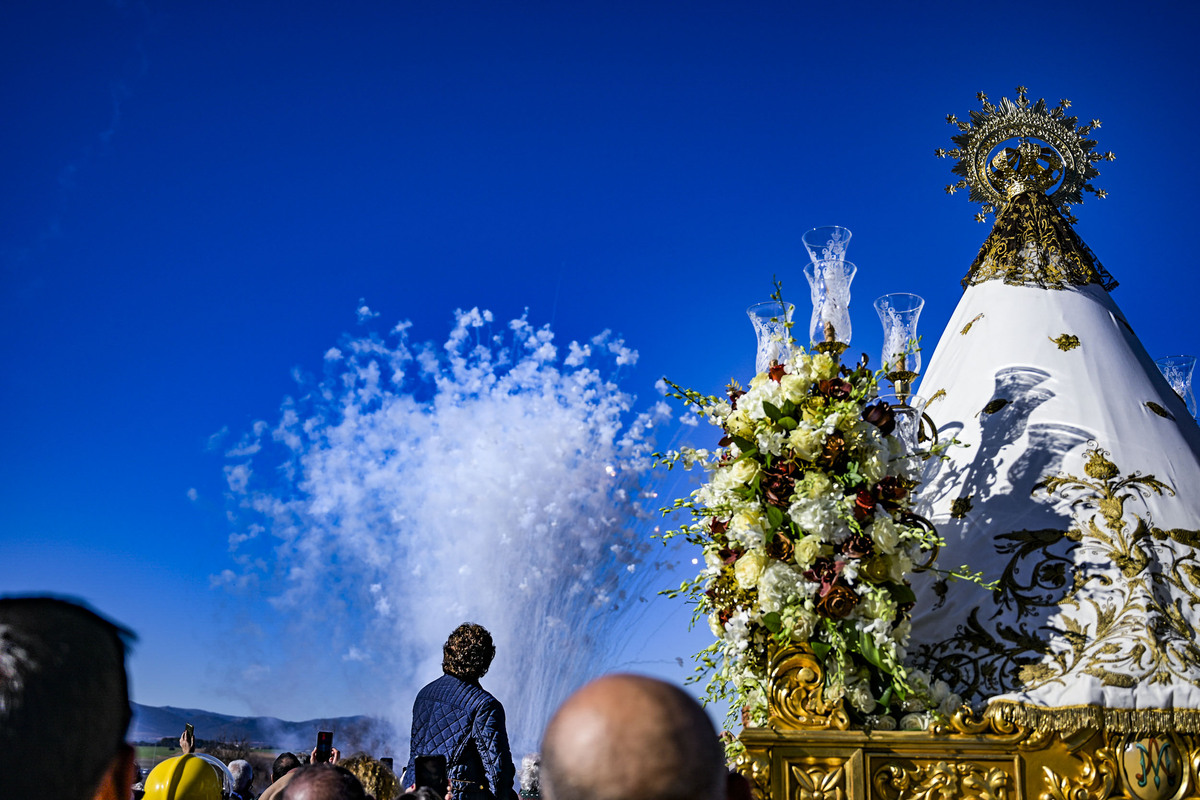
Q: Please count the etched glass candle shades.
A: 6